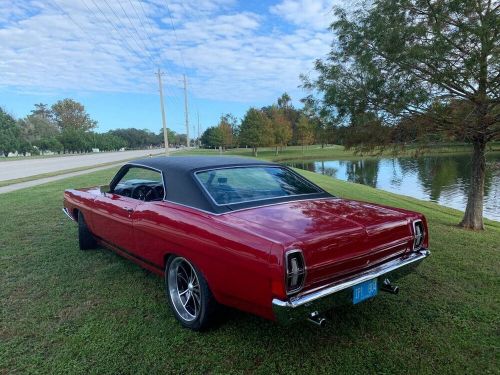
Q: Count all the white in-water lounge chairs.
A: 0